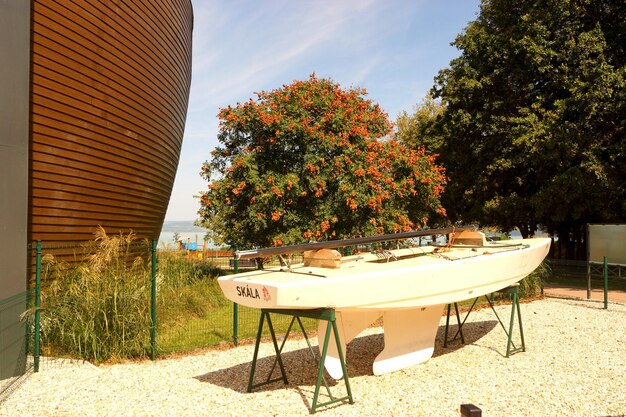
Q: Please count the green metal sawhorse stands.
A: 2